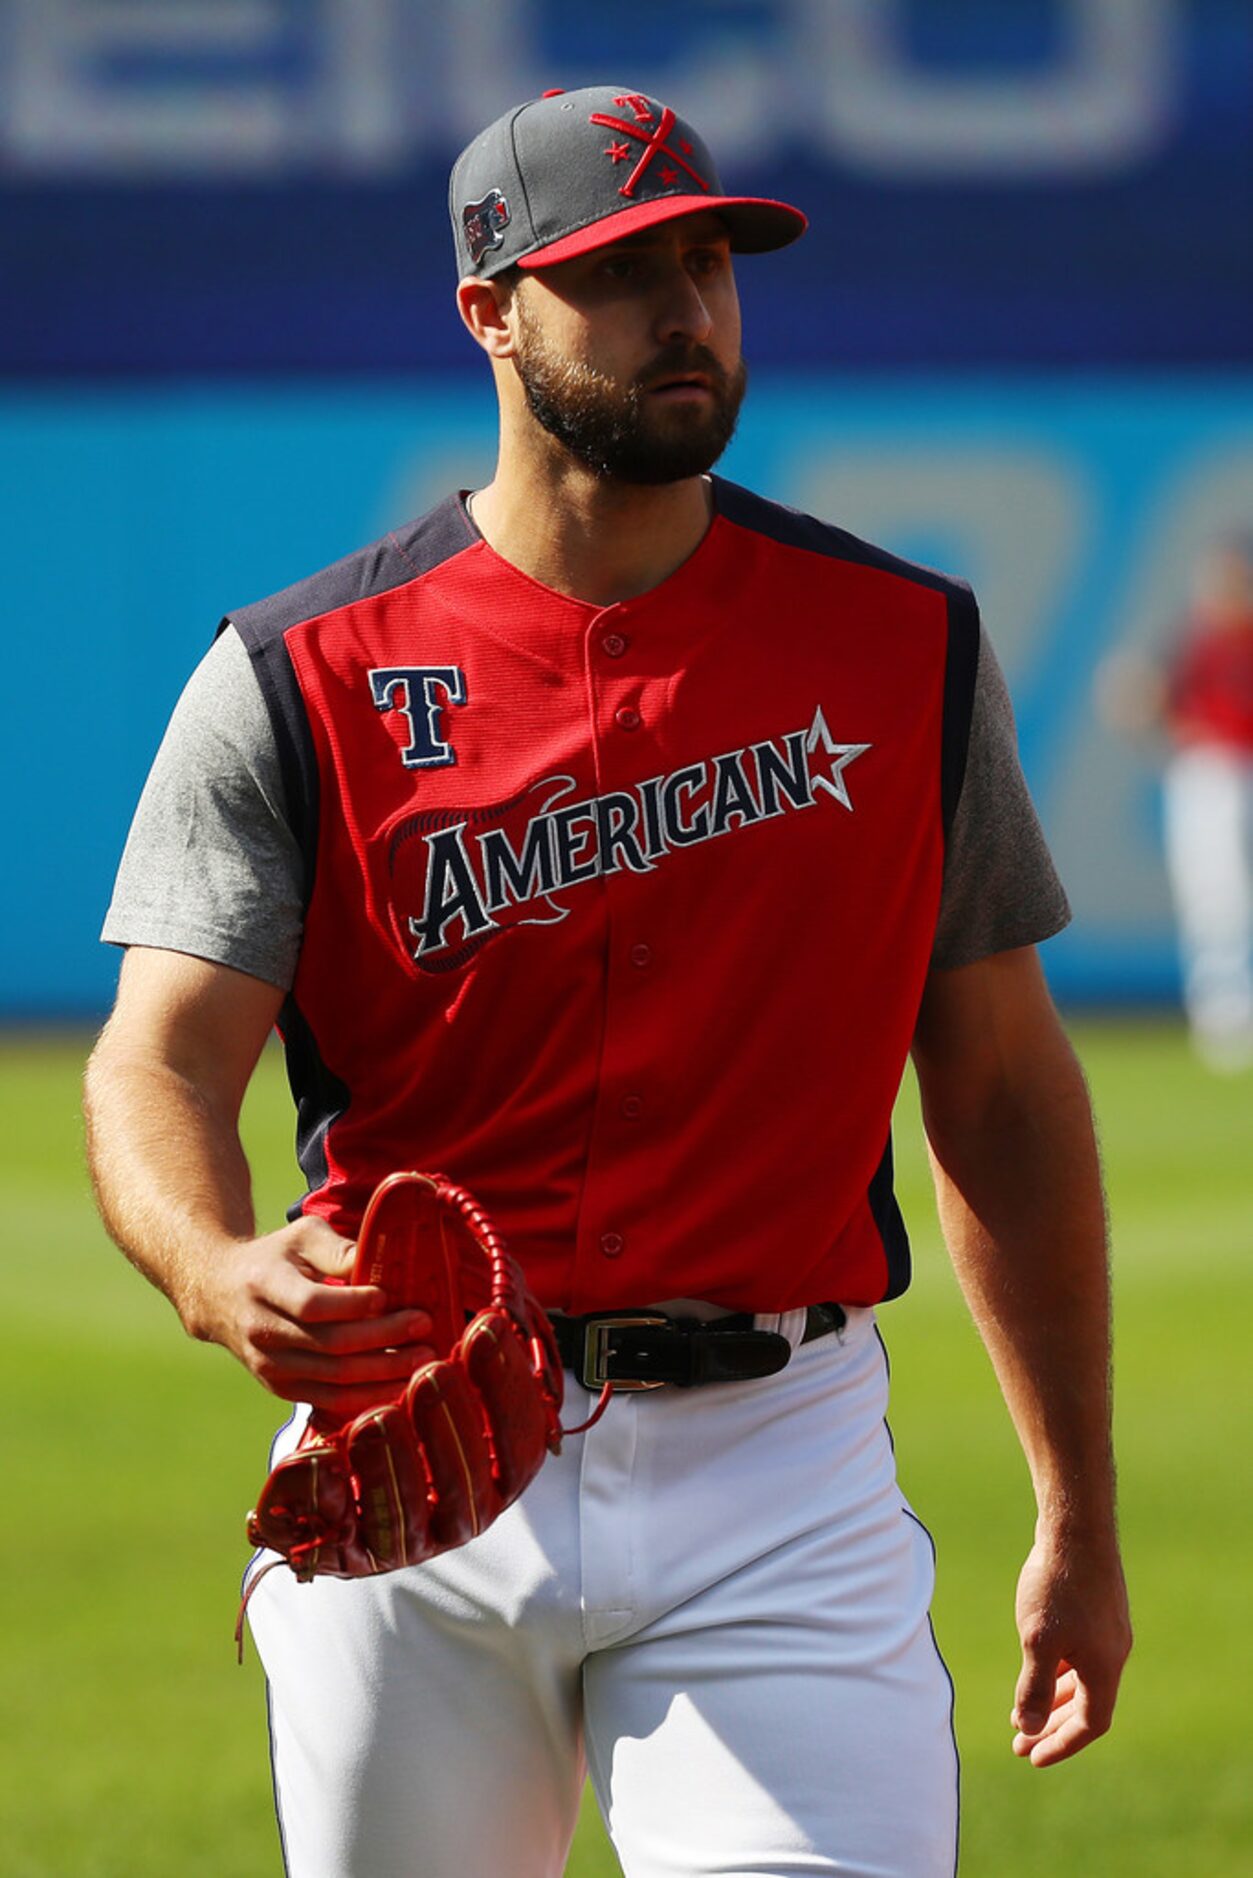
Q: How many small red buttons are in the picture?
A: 5